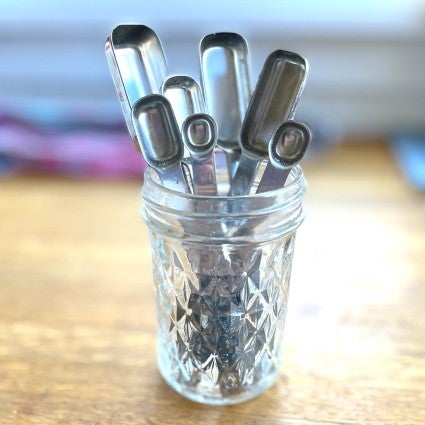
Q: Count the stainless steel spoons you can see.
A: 7